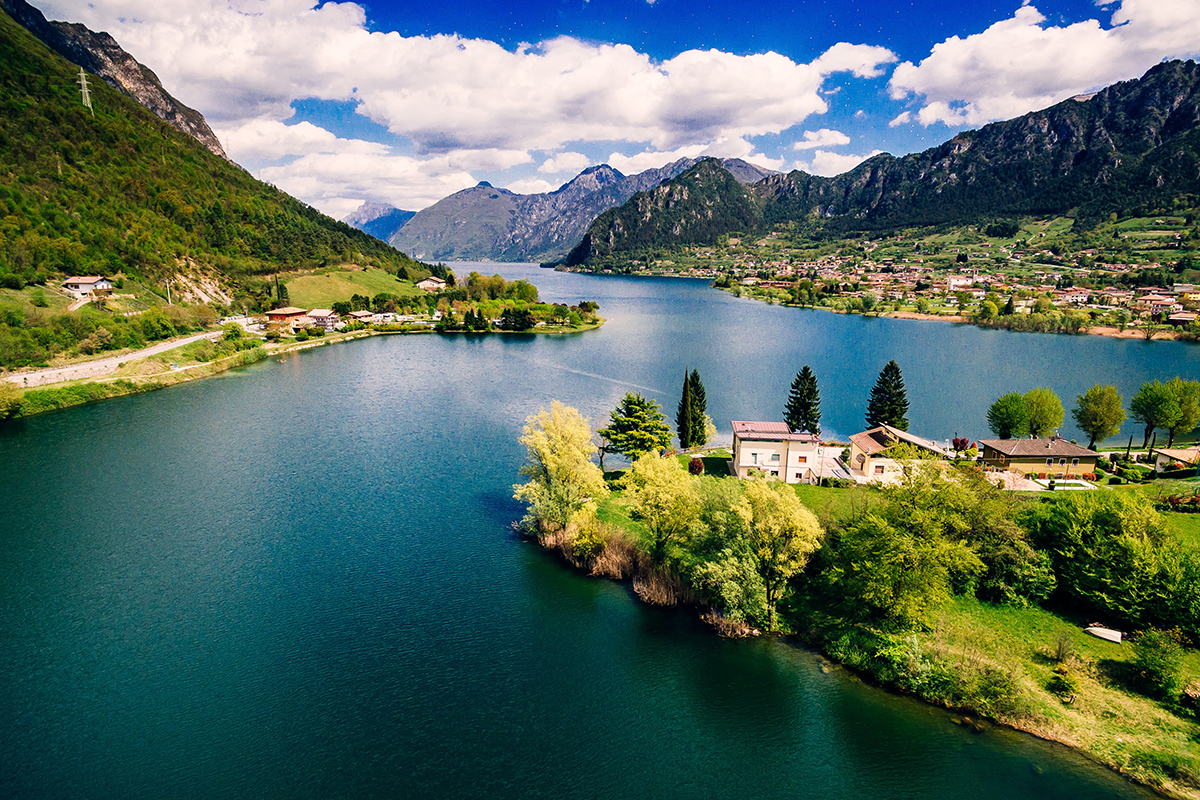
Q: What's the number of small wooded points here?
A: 2